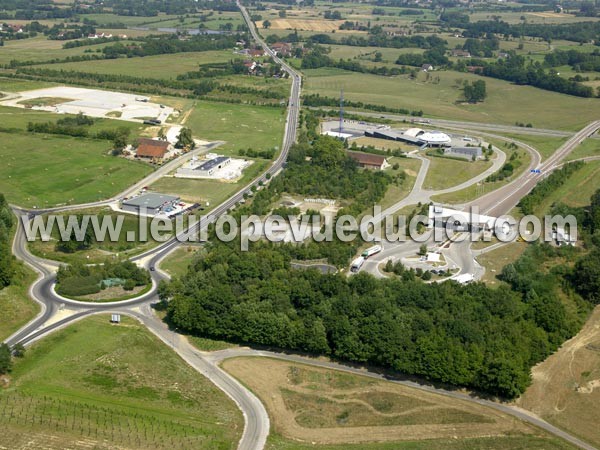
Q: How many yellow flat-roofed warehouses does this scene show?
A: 0